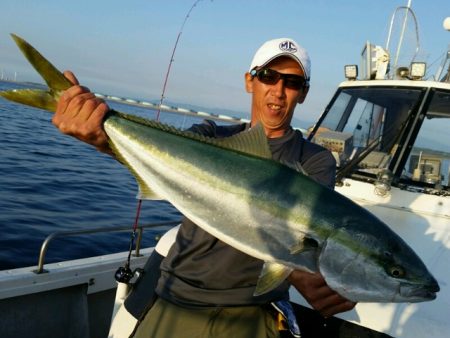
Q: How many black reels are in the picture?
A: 1